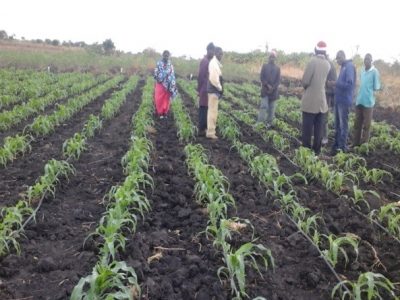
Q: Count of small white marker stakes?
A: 3